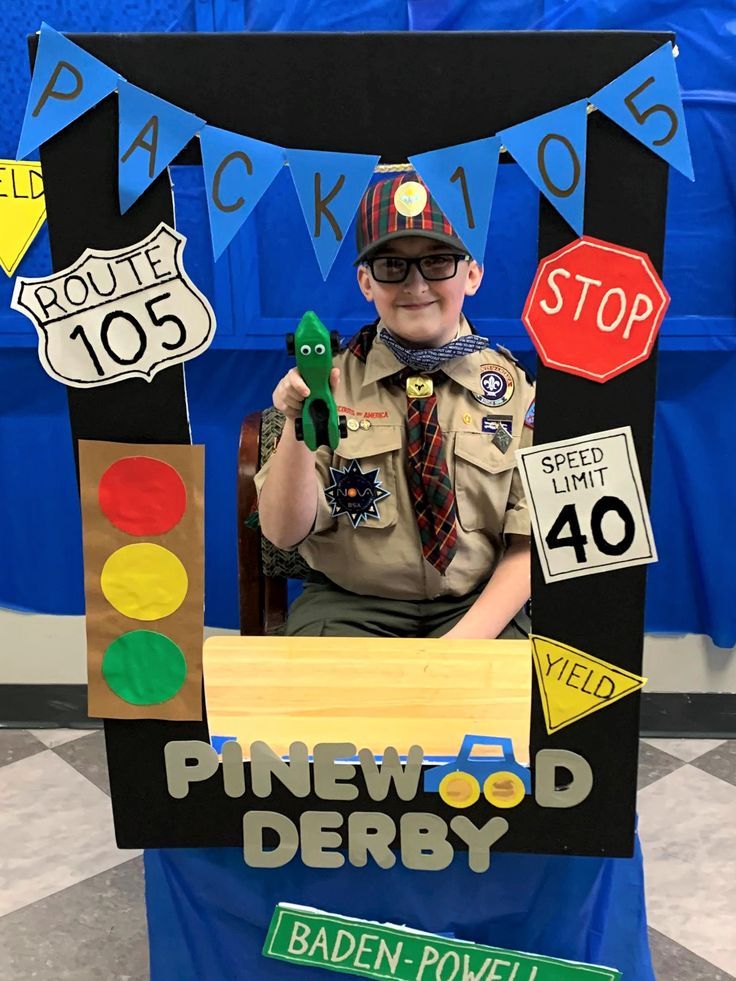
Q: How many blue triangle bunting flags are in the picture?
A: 7